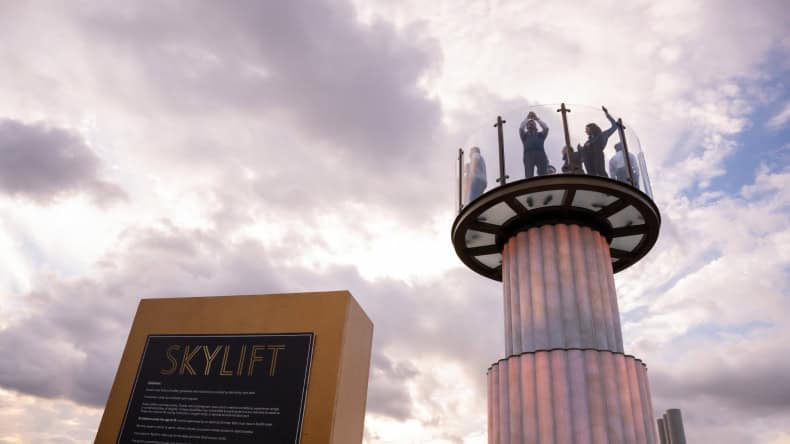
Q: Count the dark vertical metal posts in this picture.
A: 4